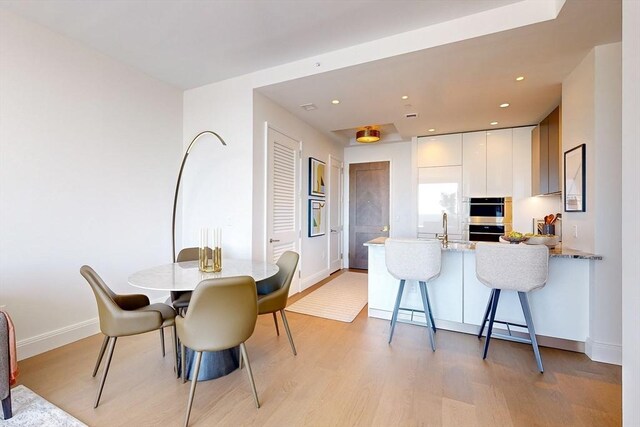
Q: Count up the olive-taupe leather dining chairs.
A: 4